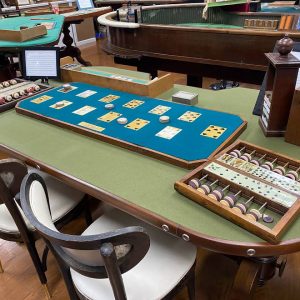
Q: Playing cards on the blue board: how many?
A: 13